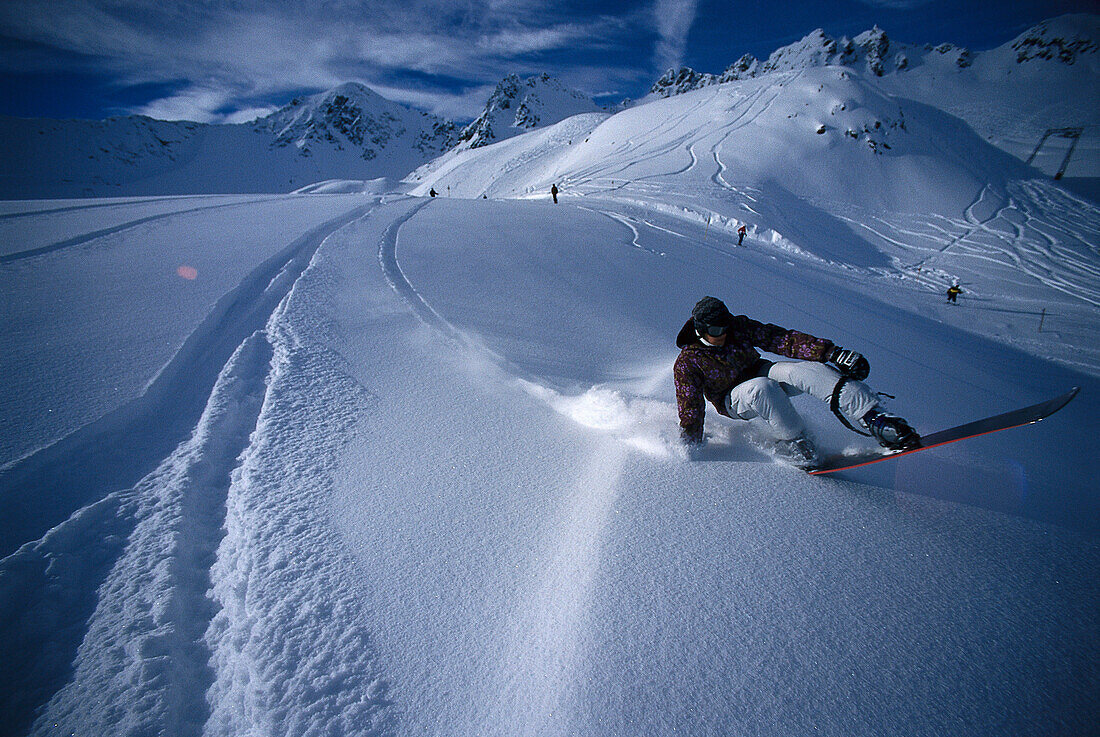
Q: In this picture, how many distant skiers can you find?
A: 4